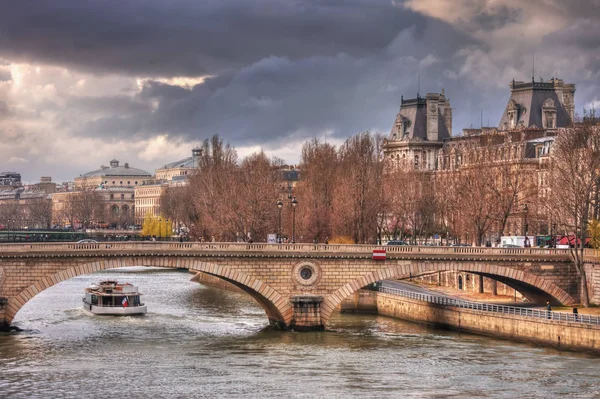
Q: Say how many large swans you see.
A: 0